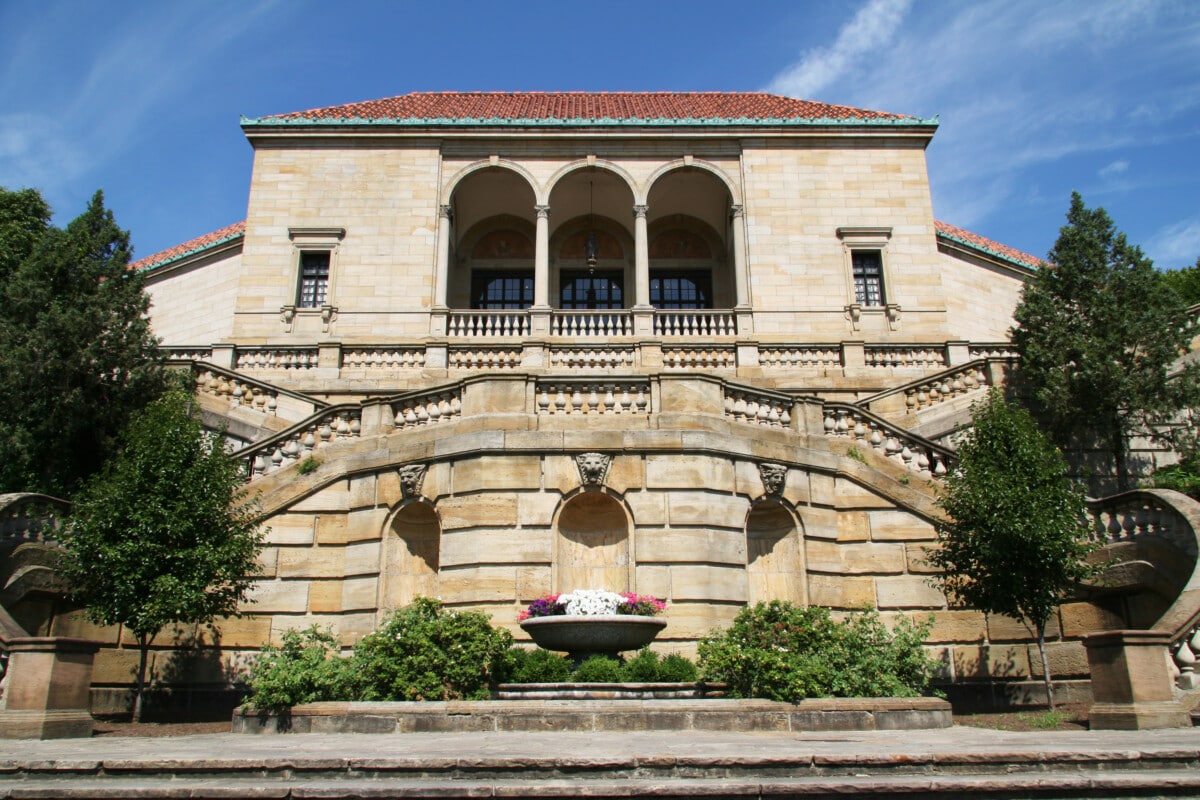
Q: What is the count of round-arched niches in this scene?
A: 3